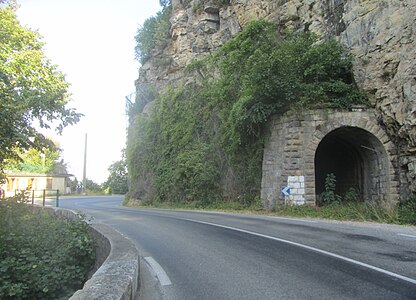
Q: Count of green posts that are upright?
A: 3